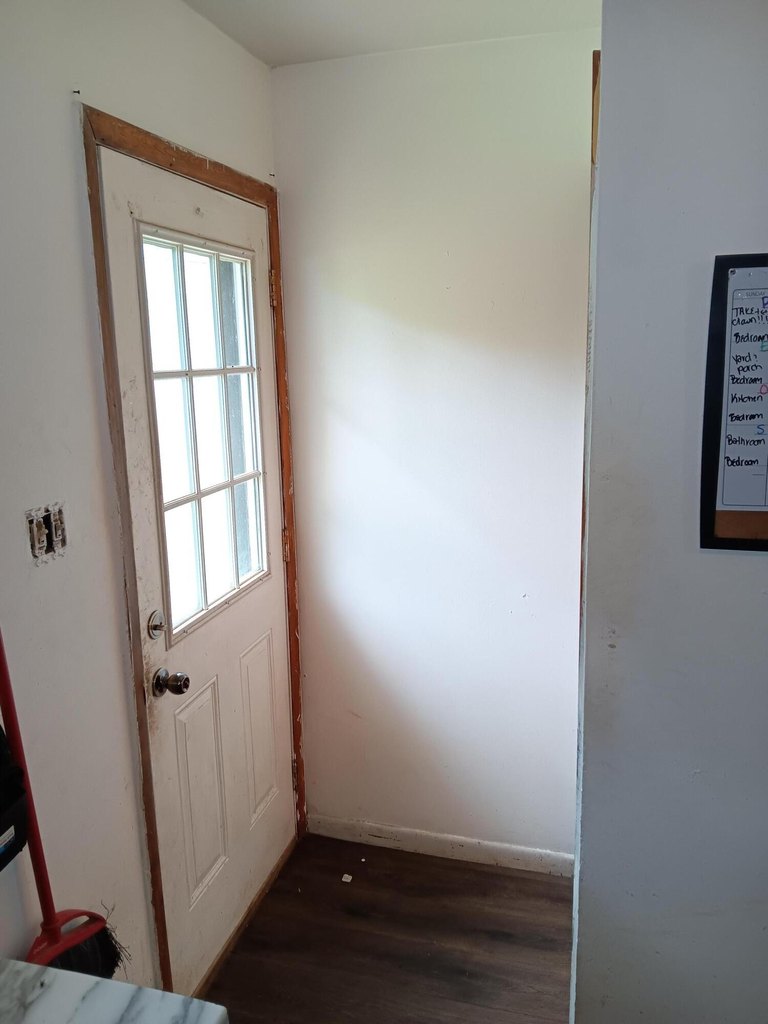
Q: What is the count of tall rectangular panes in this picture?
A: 9